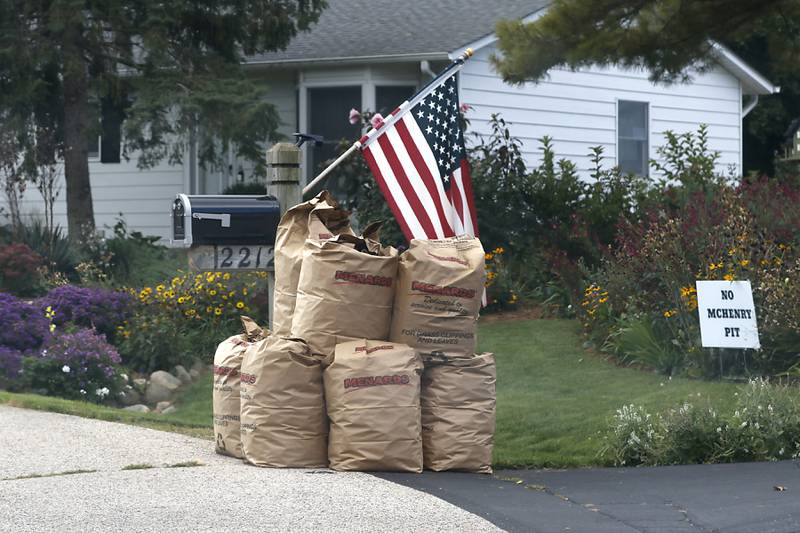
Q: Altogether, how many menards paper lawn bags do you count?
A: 7